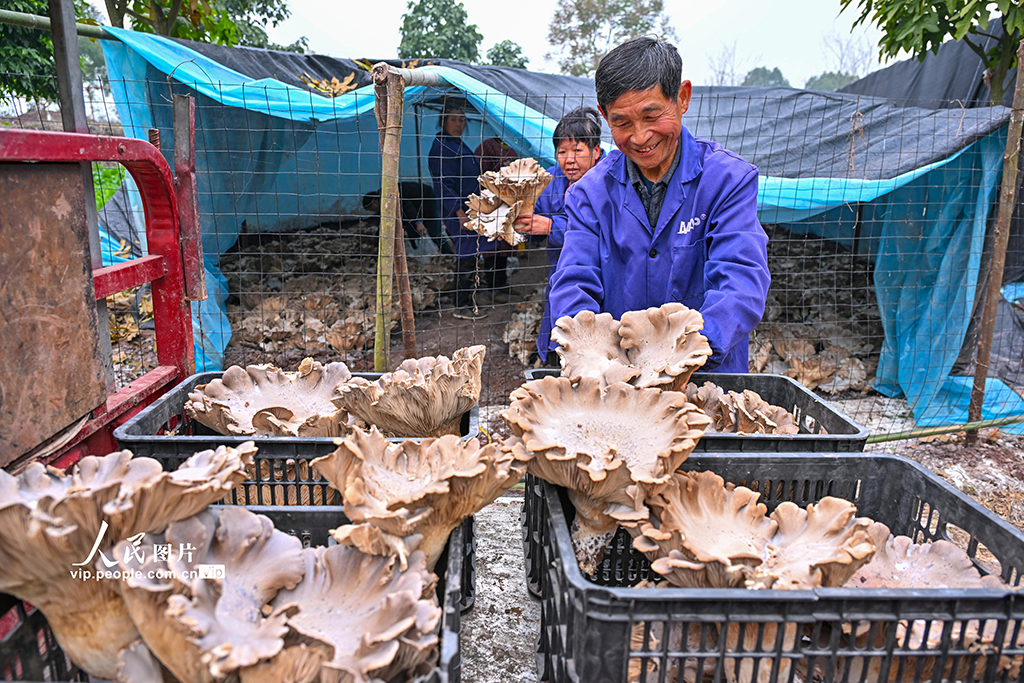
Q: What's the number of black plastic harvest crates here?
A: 4